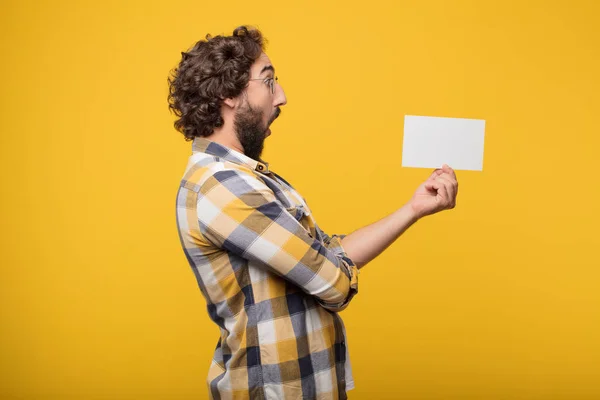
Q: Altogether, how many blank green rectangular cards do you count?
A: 0